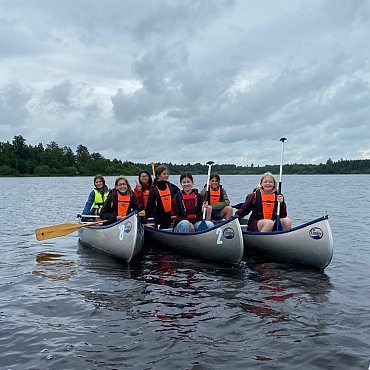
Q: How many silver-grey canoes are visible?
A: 3